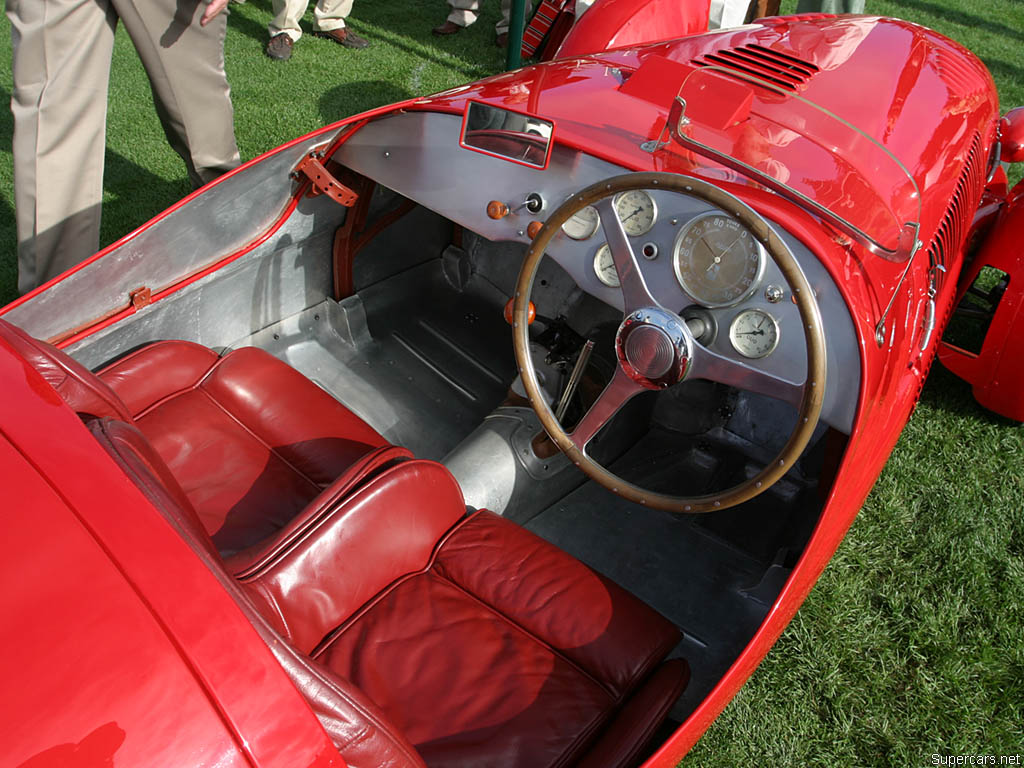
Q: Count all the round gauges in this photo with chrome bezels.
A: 5